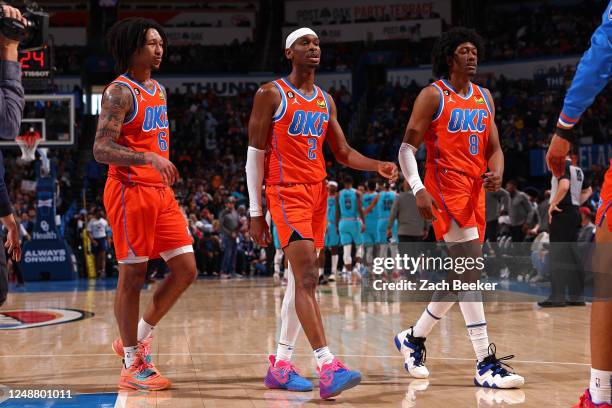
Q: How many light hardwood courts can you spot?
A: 1